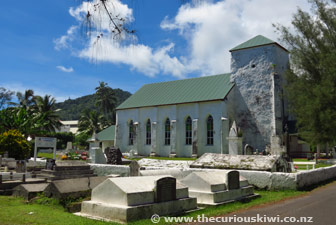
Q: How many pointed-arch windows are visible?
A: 5